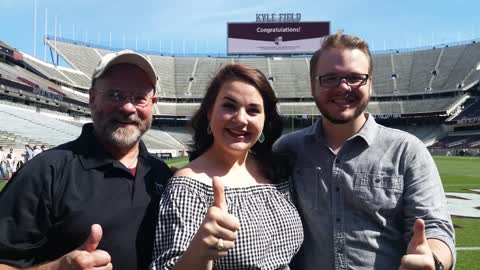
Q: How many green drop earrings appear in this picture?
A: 2